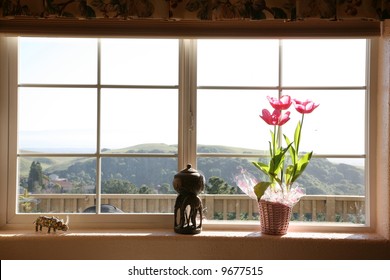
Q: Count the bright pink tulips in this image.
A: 3